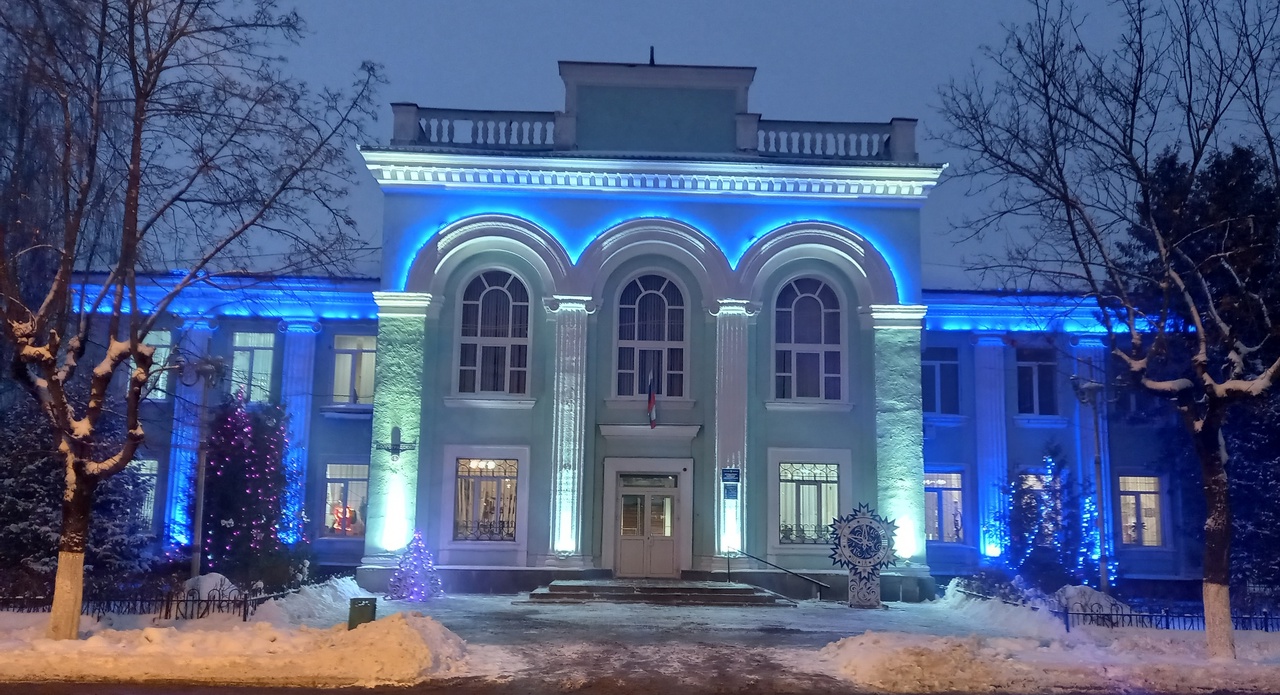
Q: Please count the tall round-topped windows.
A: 3